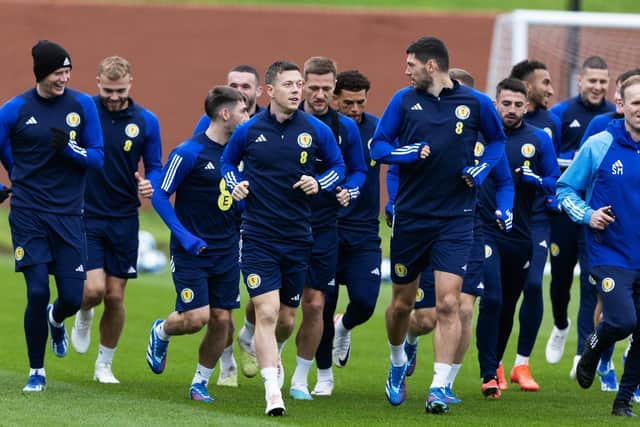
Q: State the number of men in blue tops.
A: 14